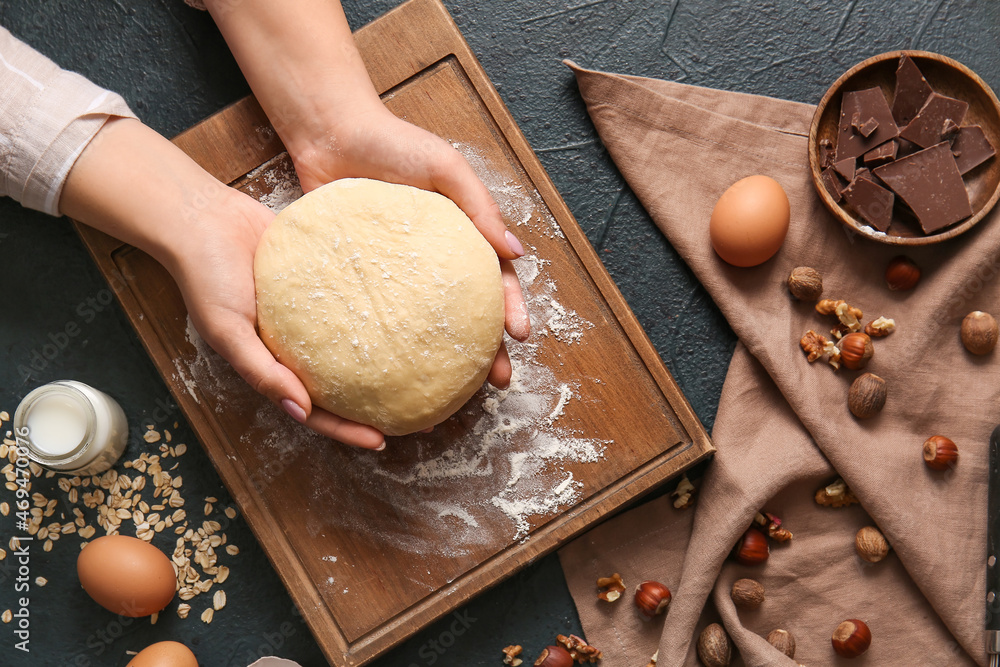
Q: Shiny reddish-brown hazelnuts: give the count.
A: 7